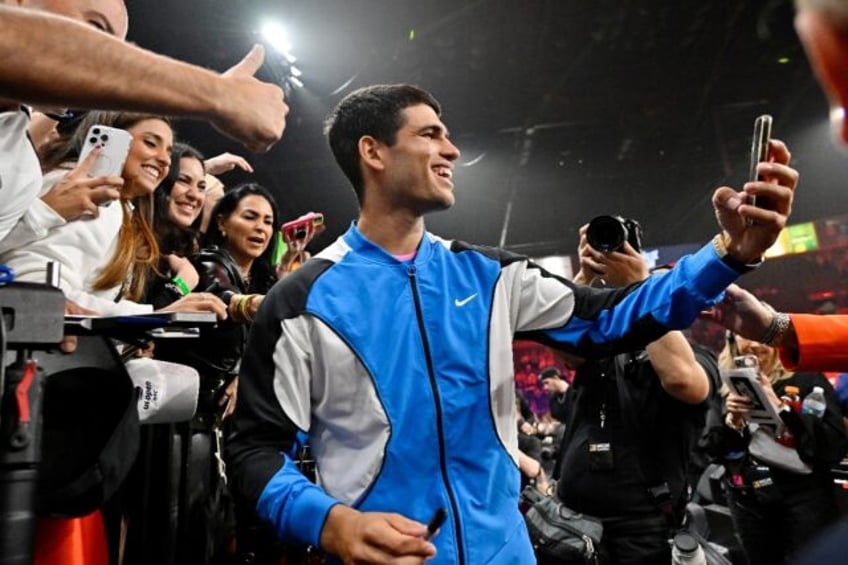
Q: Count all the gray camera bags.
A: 1